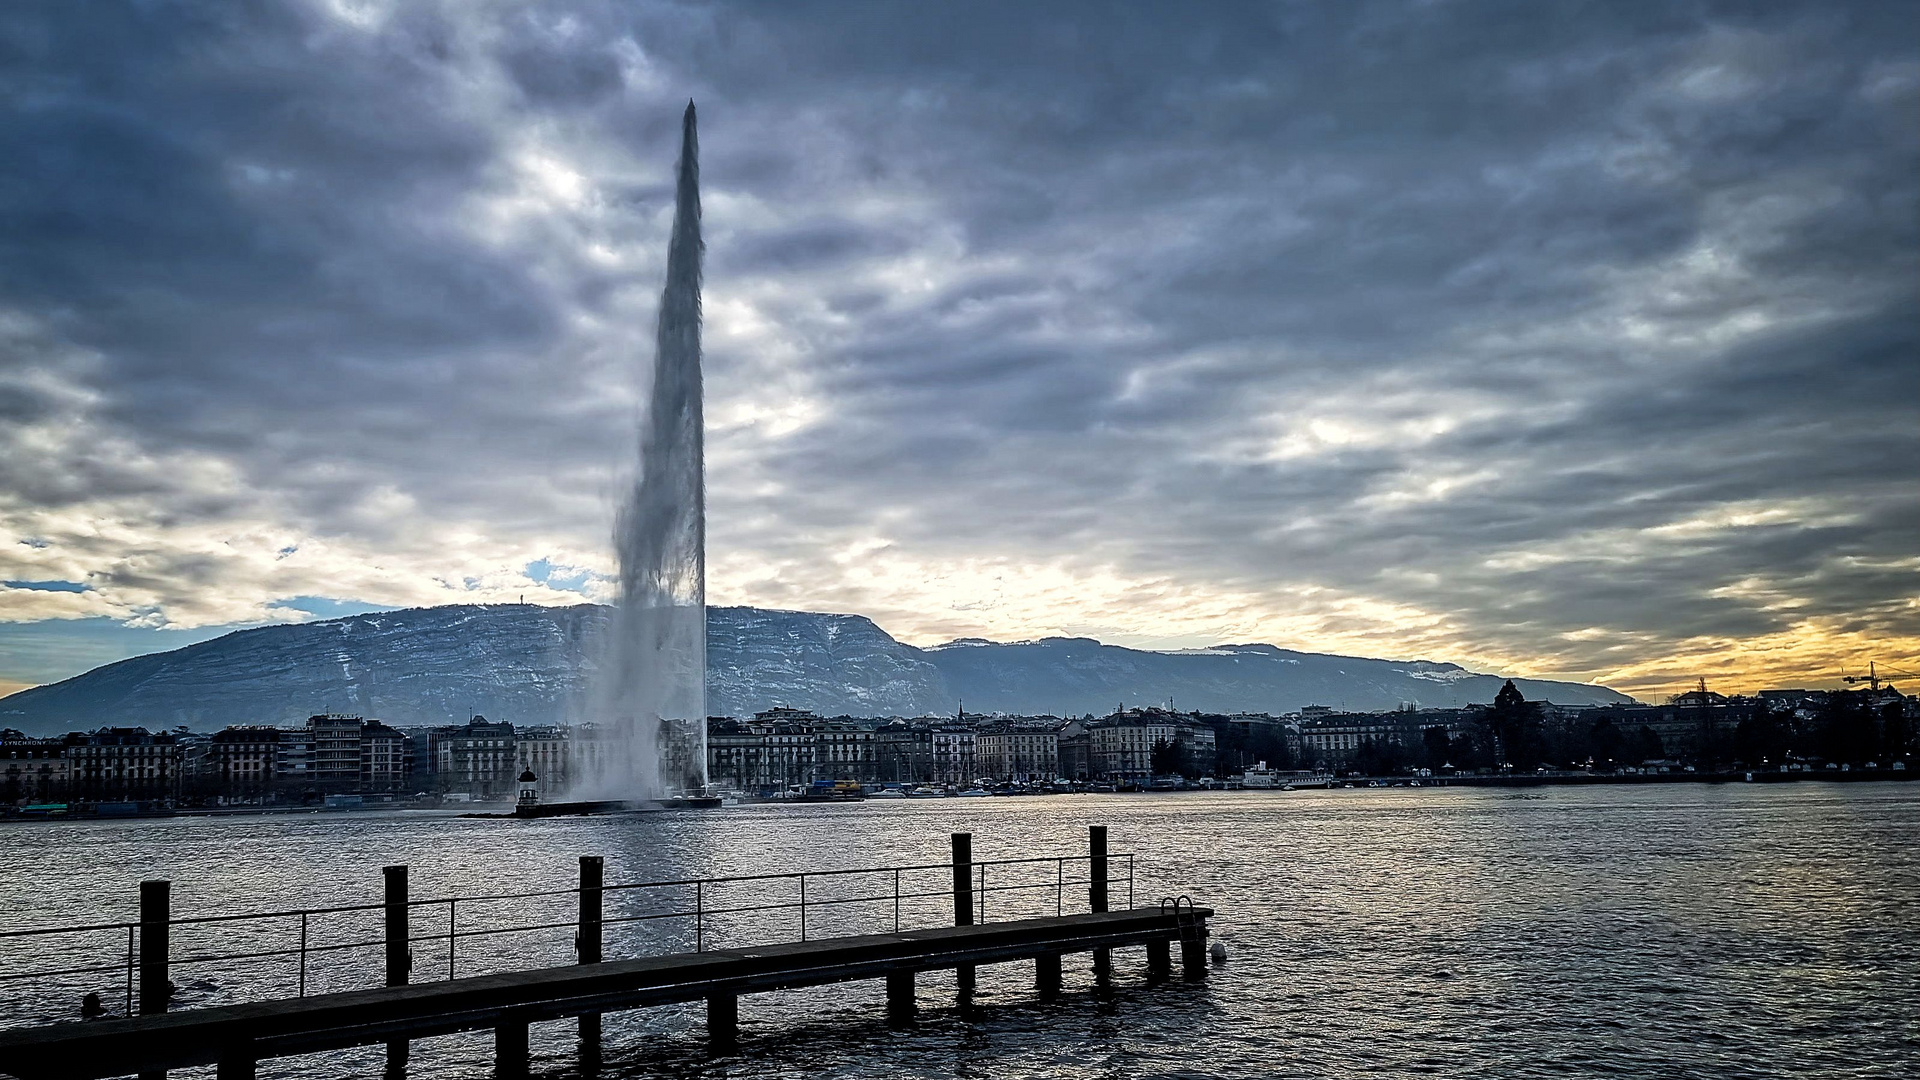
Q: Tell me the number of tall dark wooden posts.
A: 5